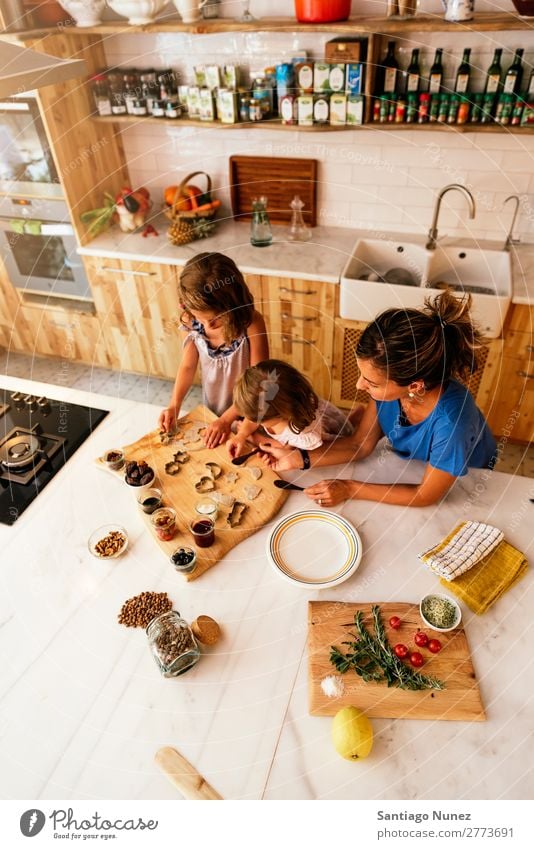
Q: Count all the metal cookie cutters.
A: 6